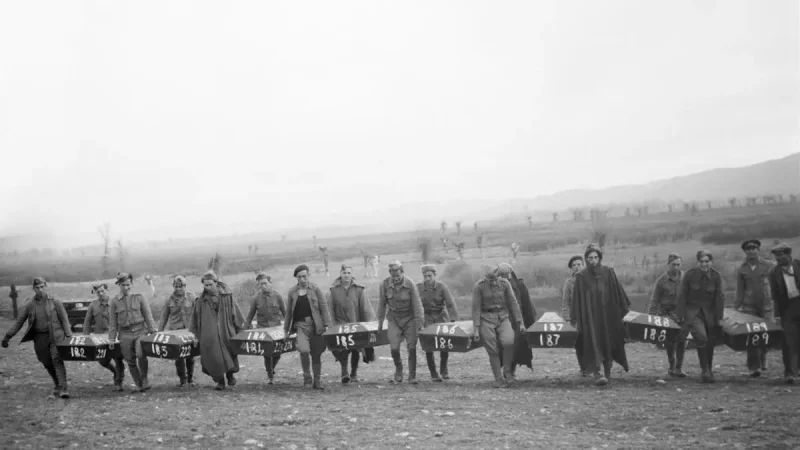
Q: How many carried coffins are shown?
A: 8